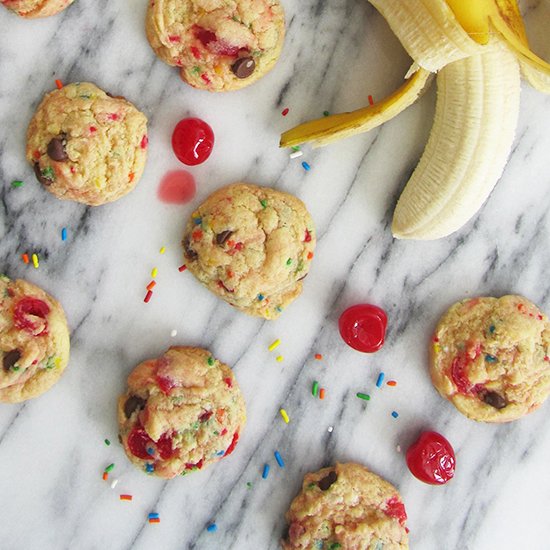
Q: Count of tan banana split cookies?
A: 8